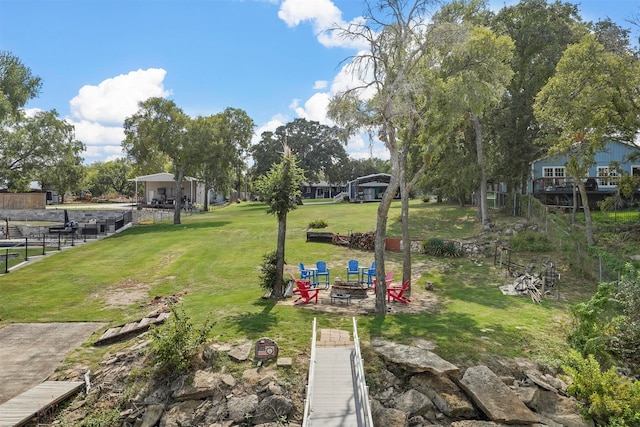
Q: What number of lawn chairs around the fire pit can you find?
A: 8